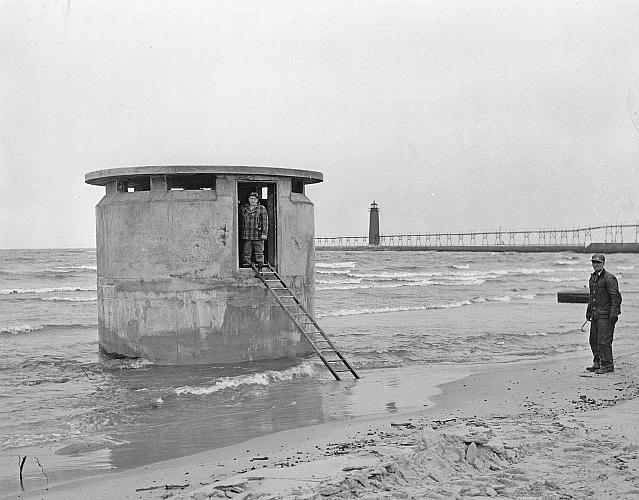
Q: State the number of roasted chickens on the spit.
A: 0